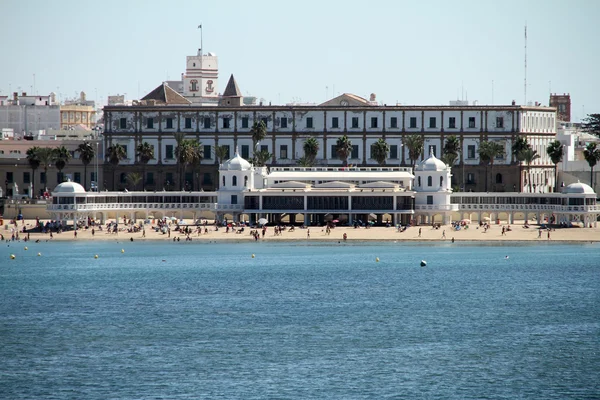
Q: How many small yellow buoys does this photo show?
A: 7